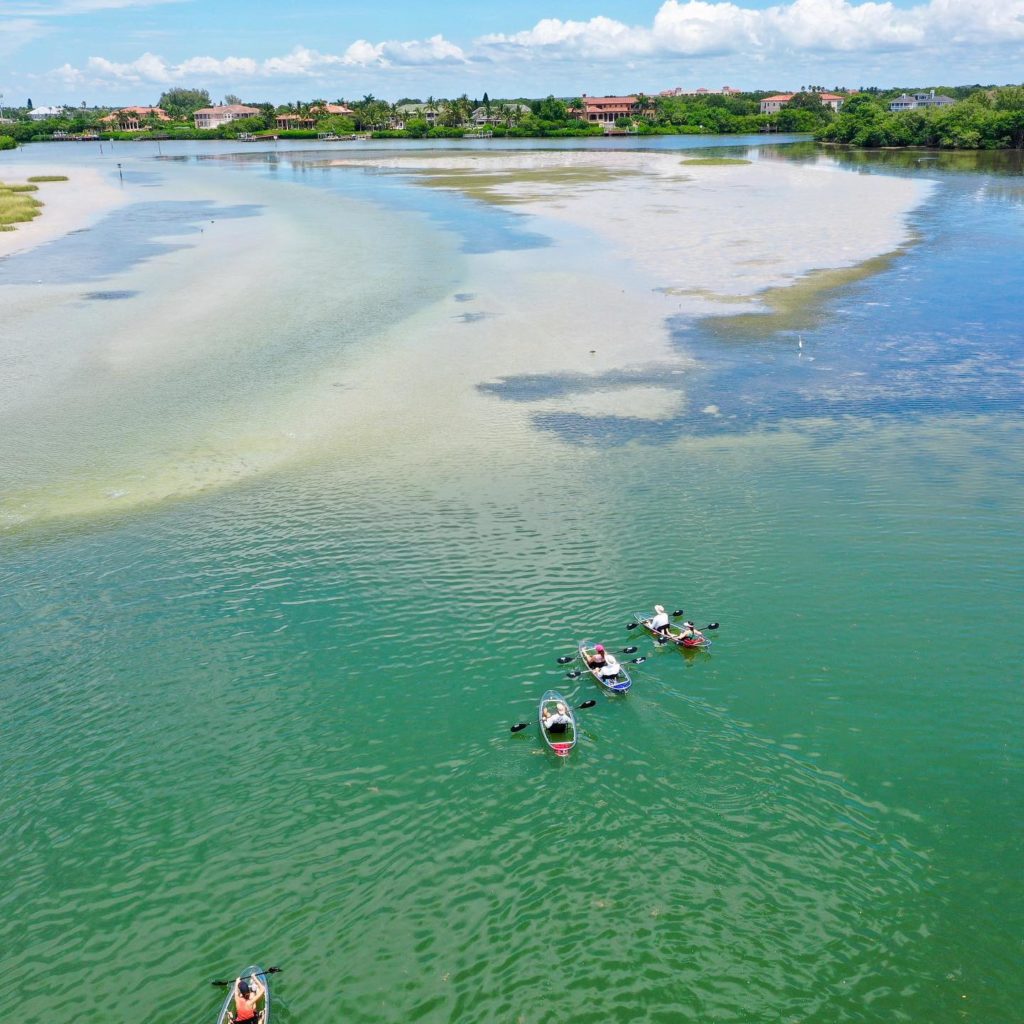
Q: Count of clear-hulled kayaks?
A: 4